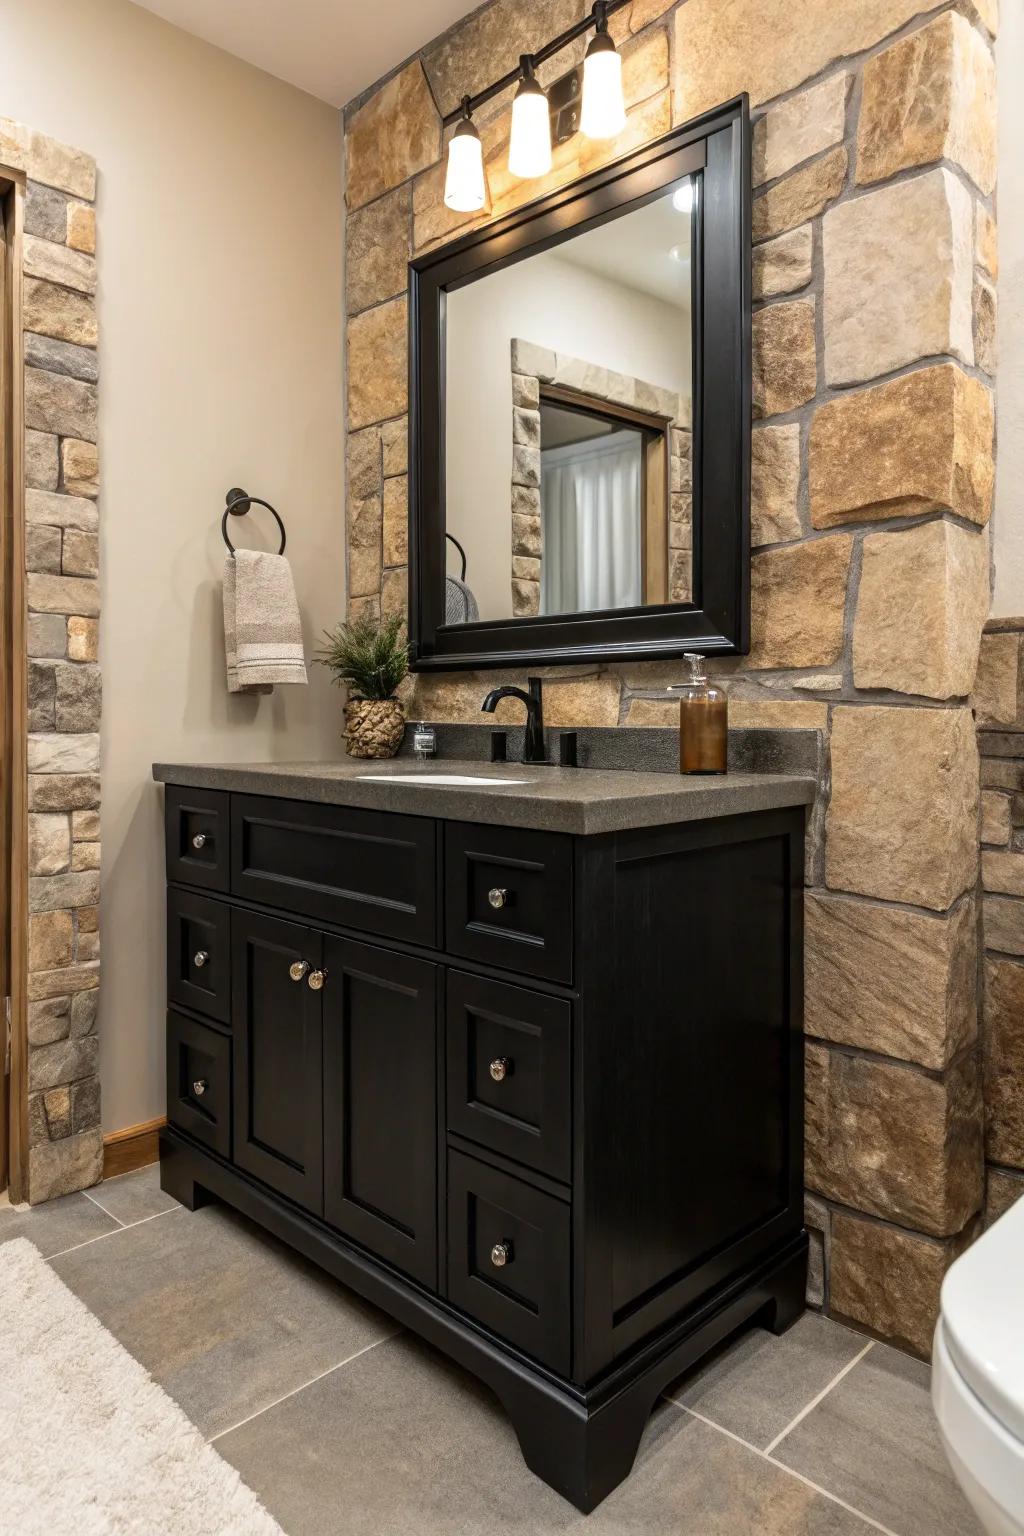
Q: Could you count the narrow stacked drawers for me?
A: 6